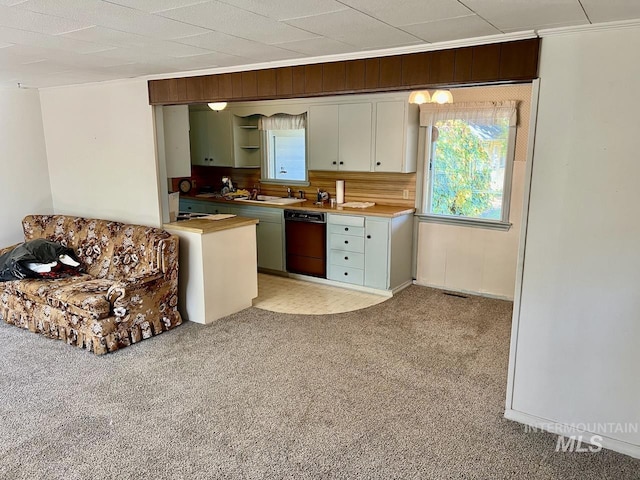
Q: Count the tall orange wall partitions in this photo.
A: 0